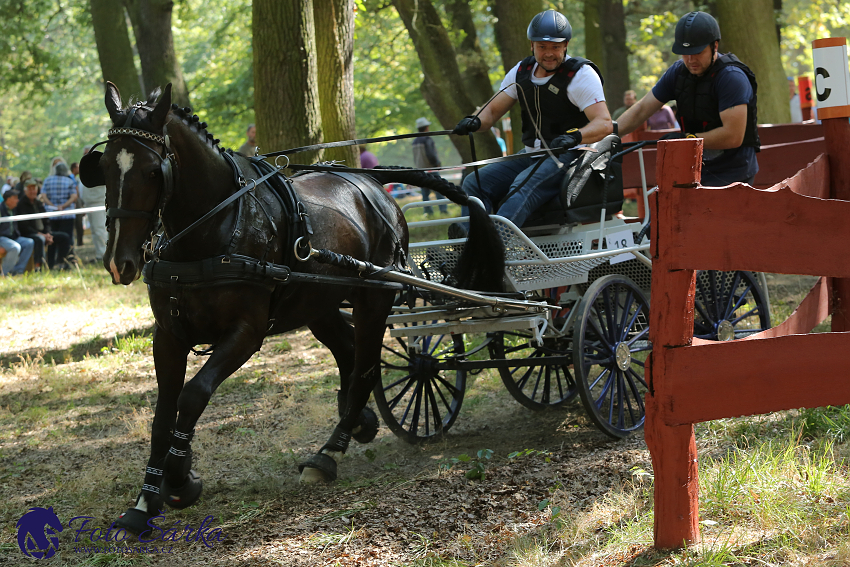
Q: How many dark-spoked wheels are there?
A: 4